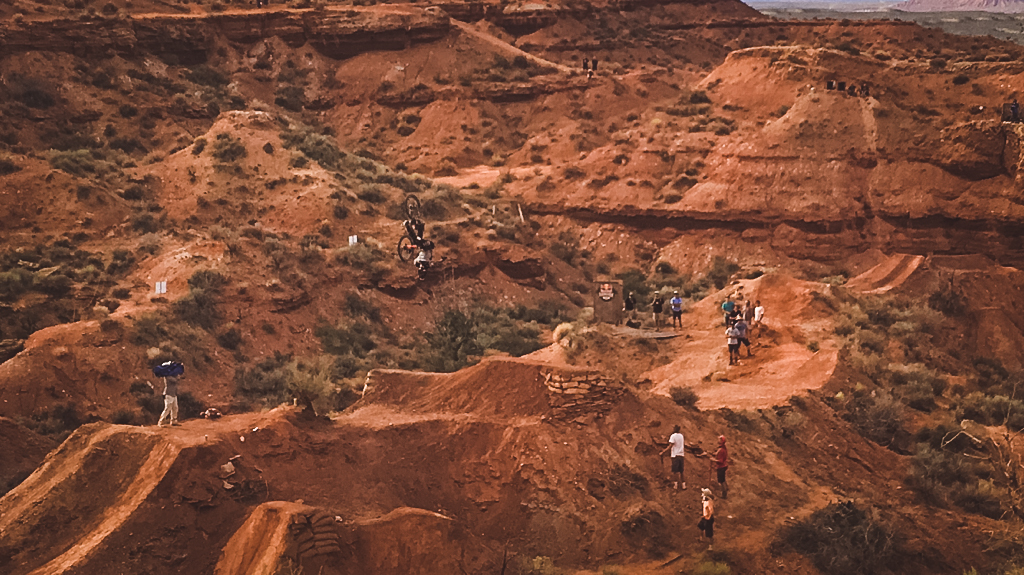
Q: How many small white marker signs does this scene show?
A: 2